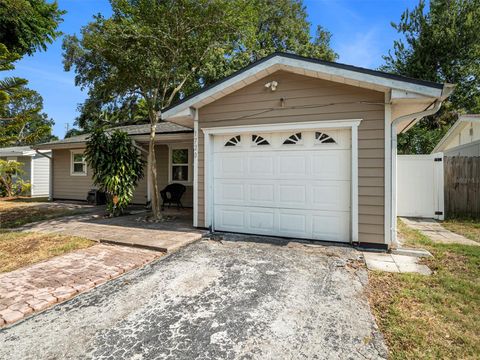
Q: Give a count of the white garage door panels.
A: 12